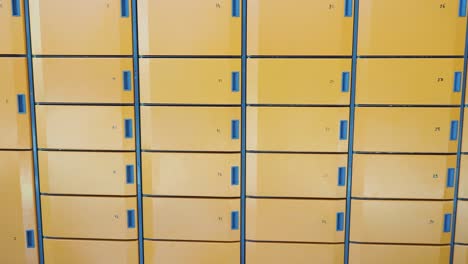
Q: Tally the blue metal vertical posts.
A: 5